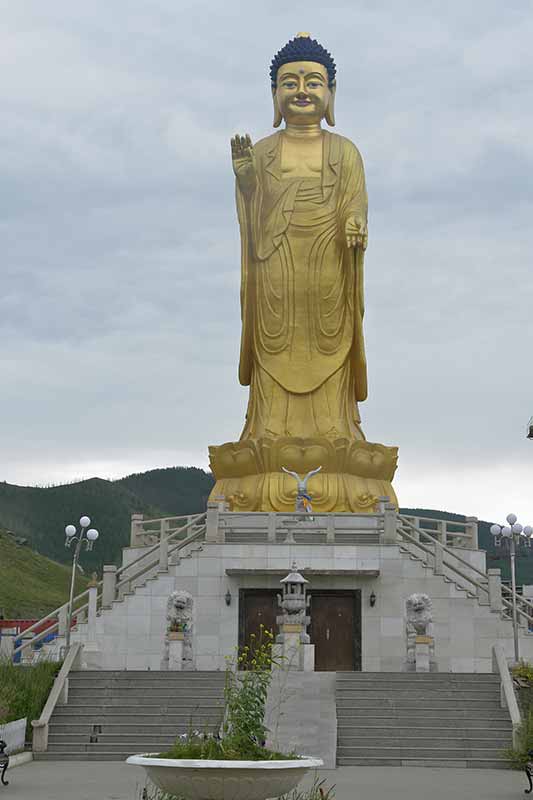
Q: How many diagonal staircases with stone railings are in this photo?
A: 2